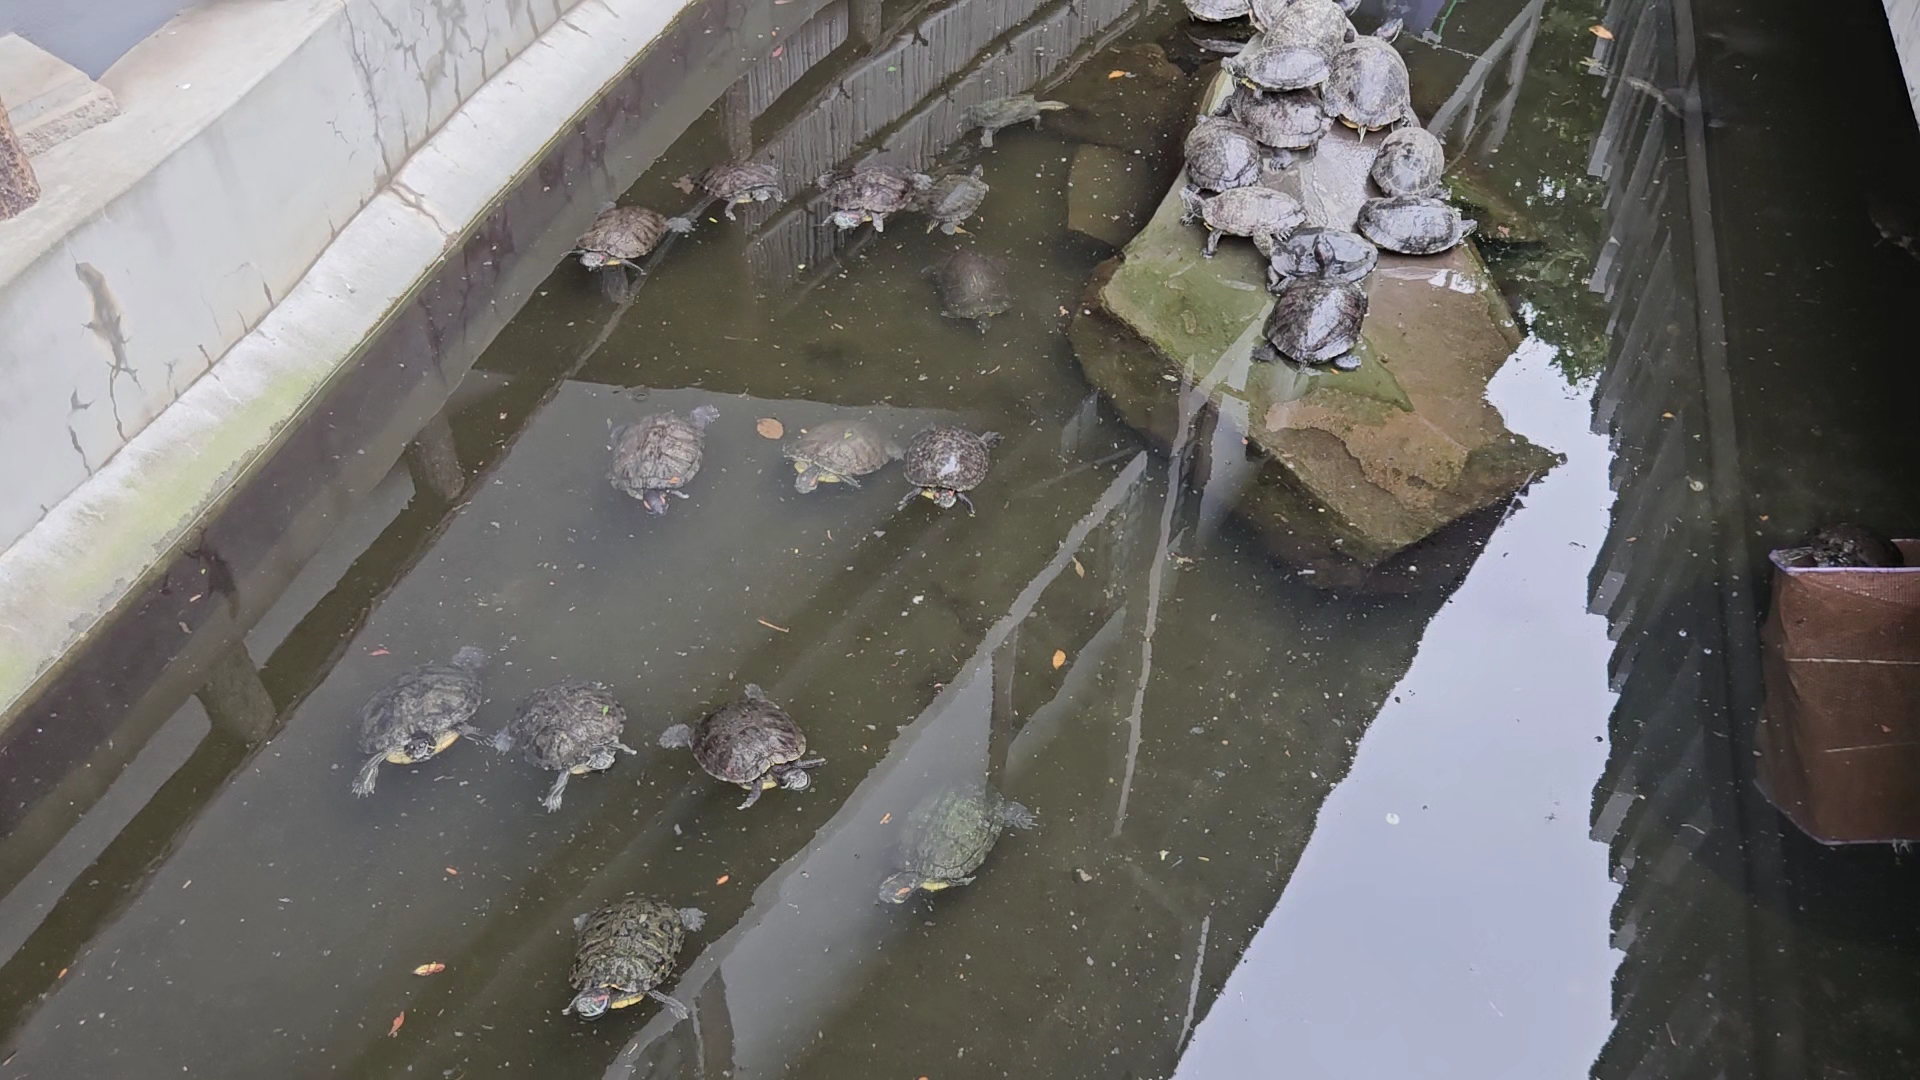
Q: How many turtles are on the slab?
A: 13